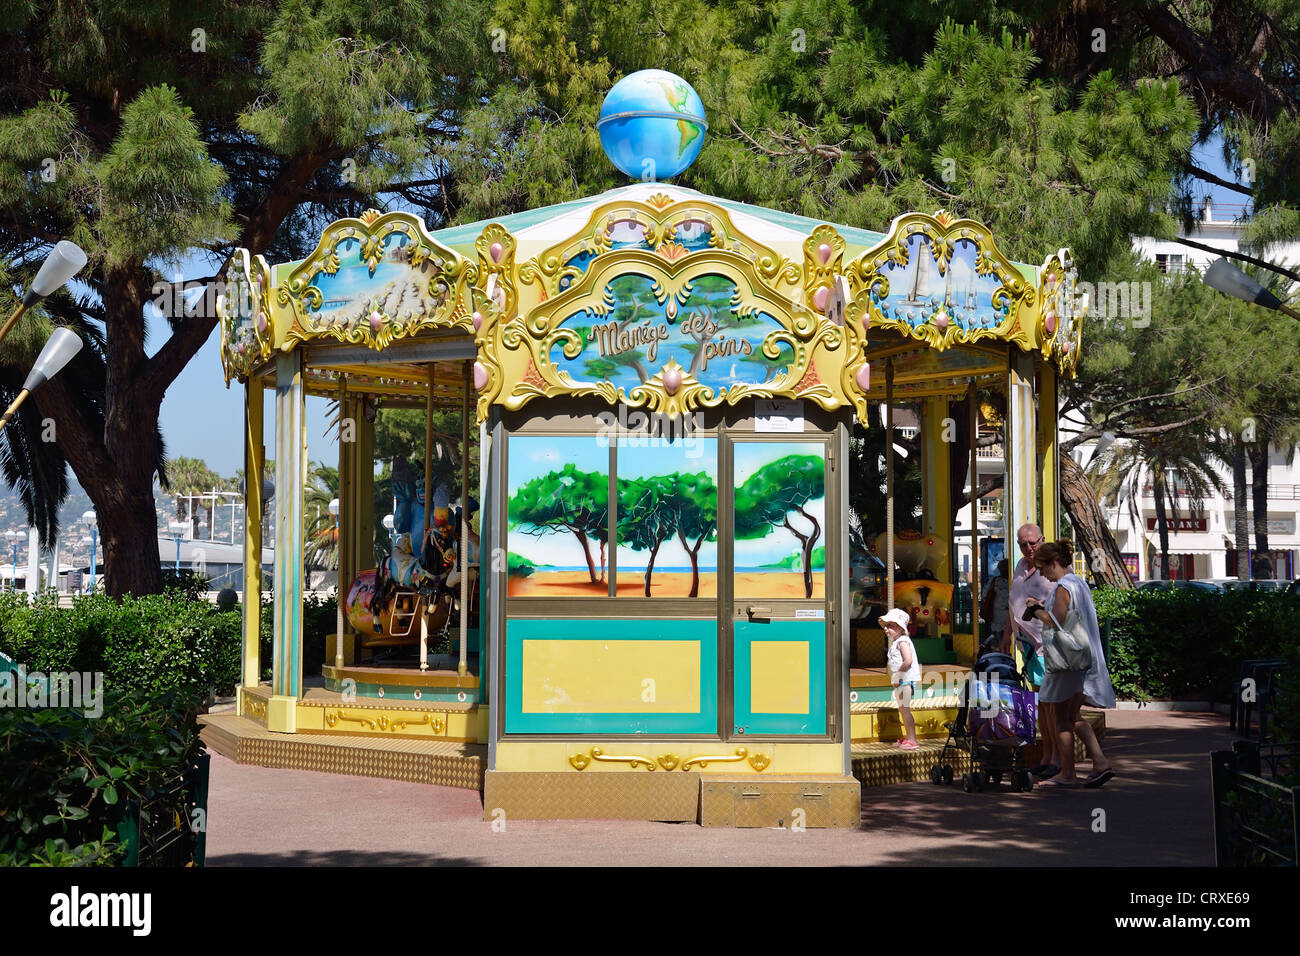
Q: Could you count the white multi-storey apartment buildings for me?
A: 1